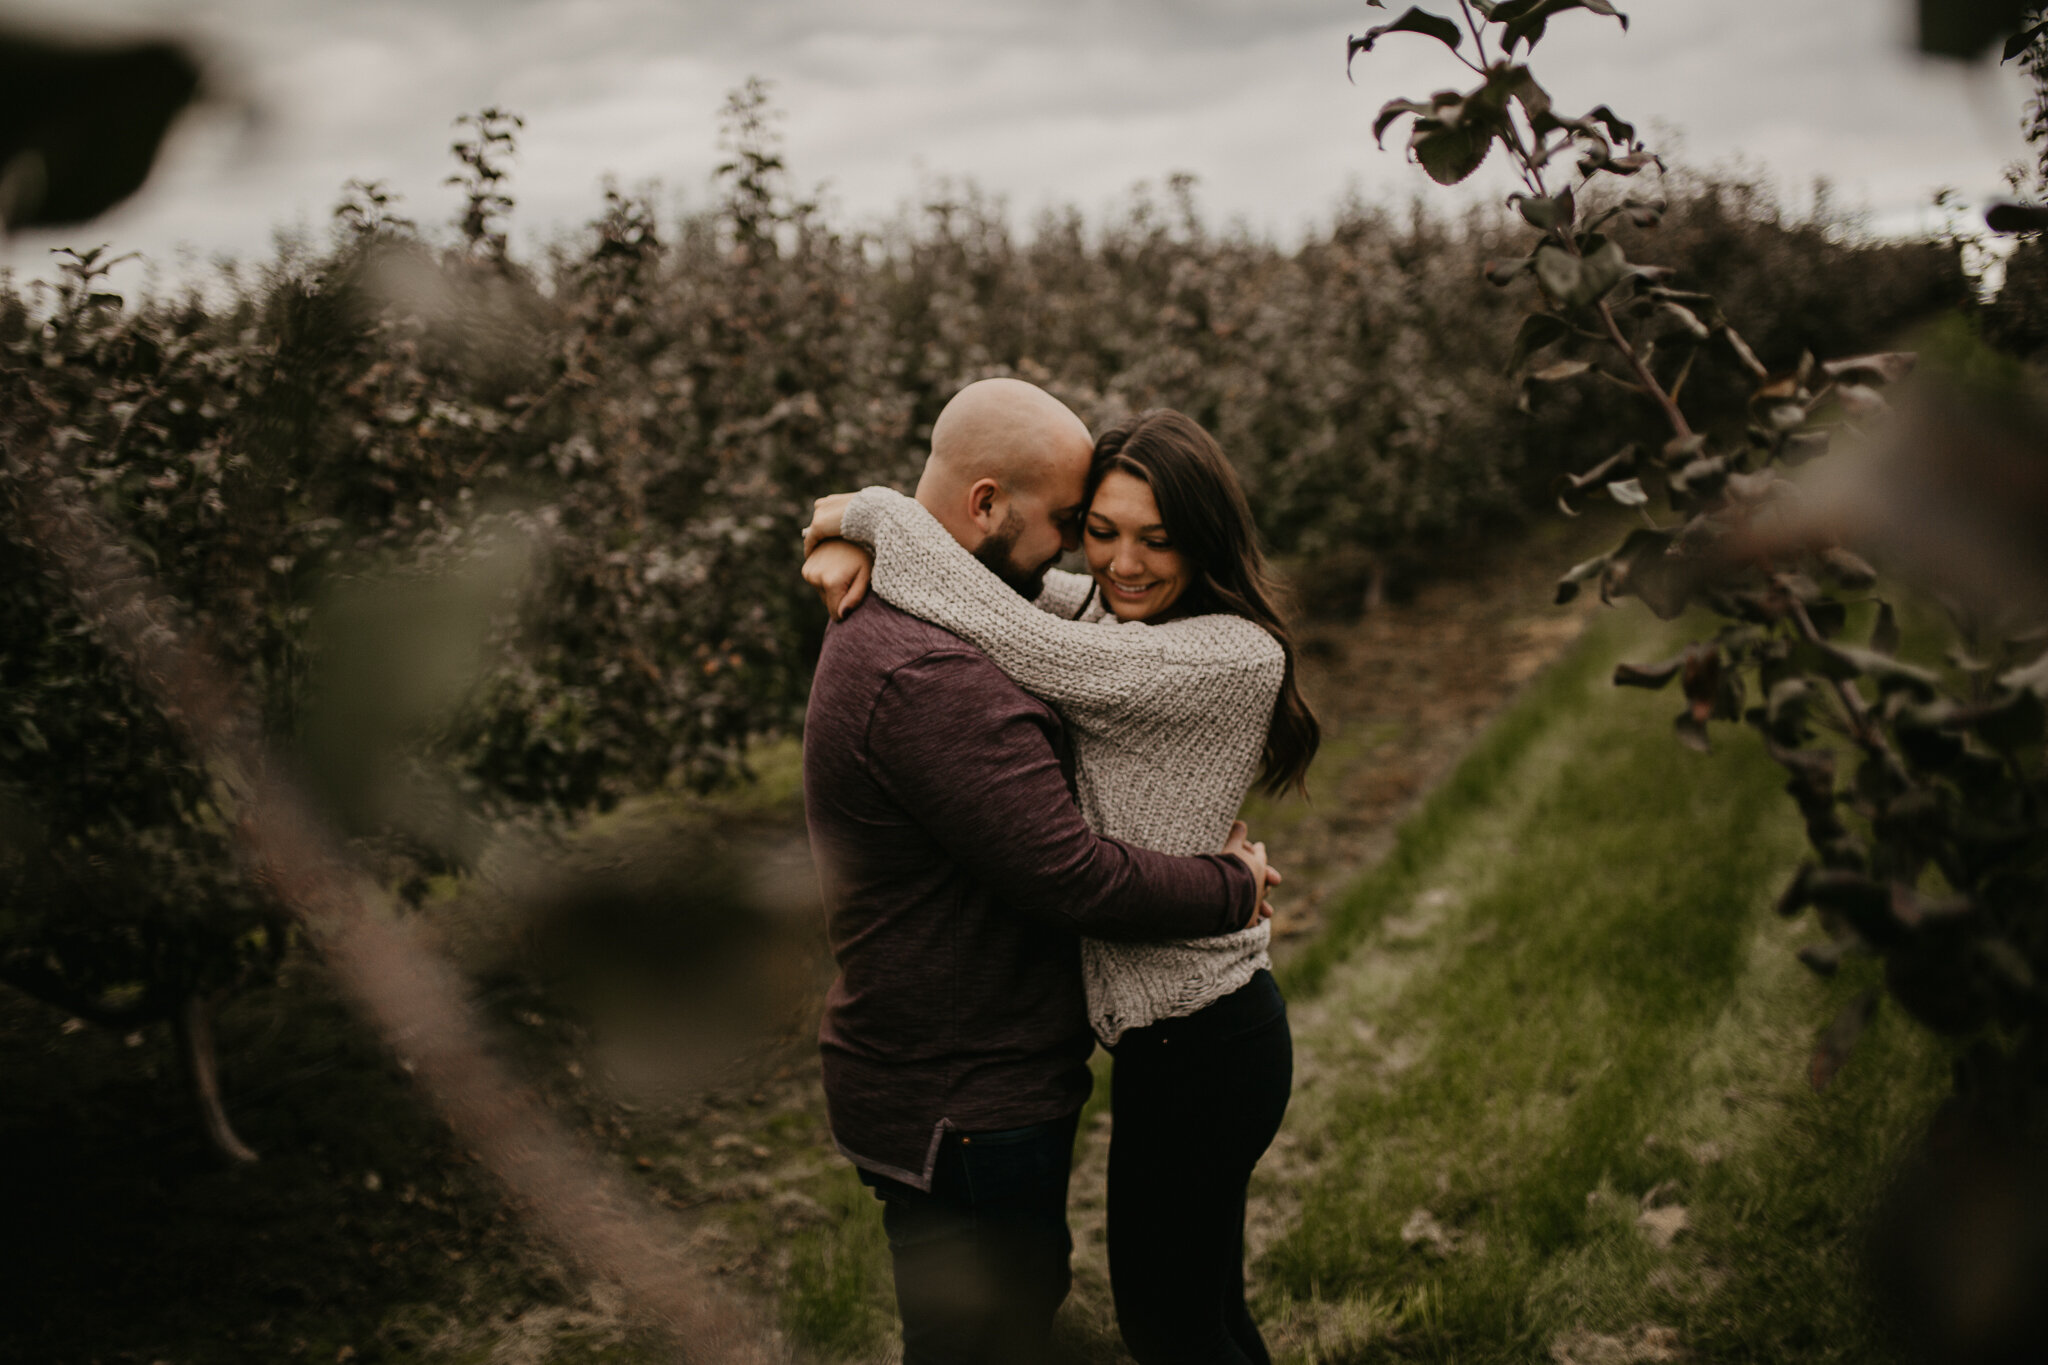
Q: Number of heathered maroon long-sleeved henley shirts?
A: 1